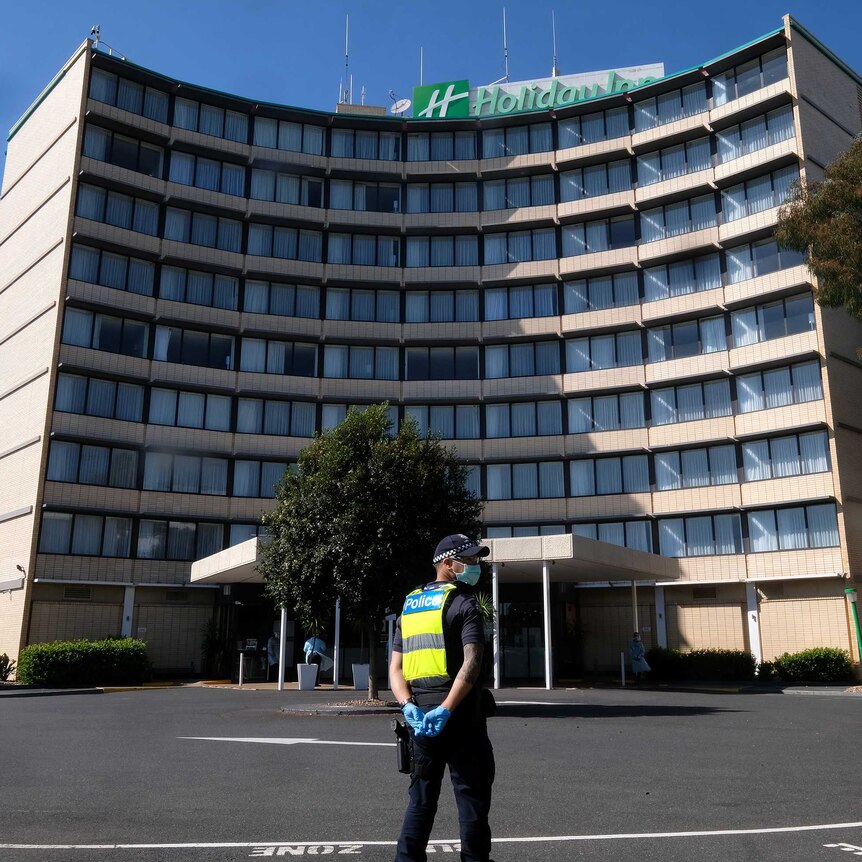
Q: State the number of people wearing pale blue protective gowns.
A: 3